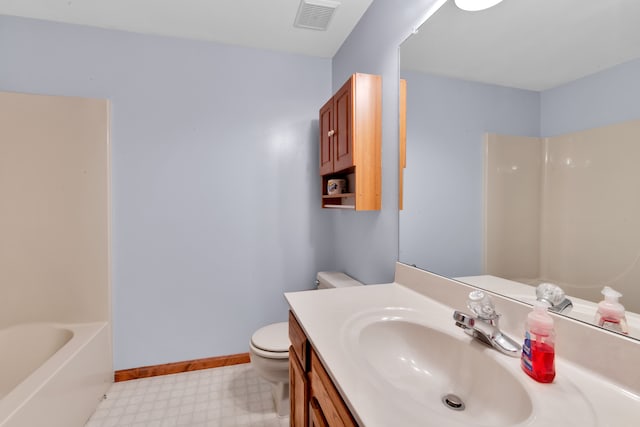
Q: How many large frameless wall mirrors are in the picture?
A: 1